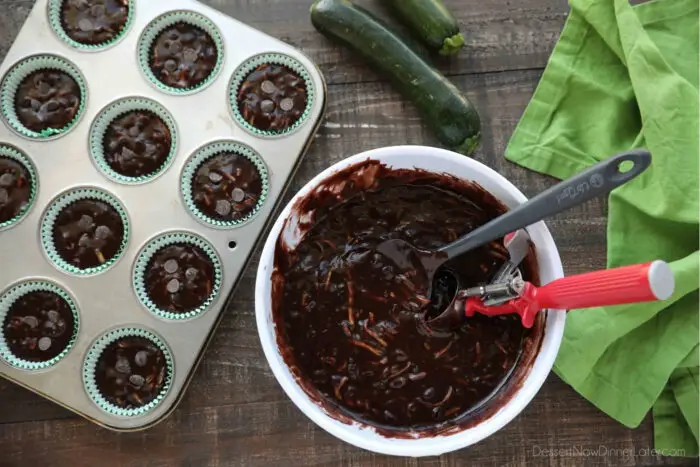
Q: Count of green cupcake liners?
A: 11